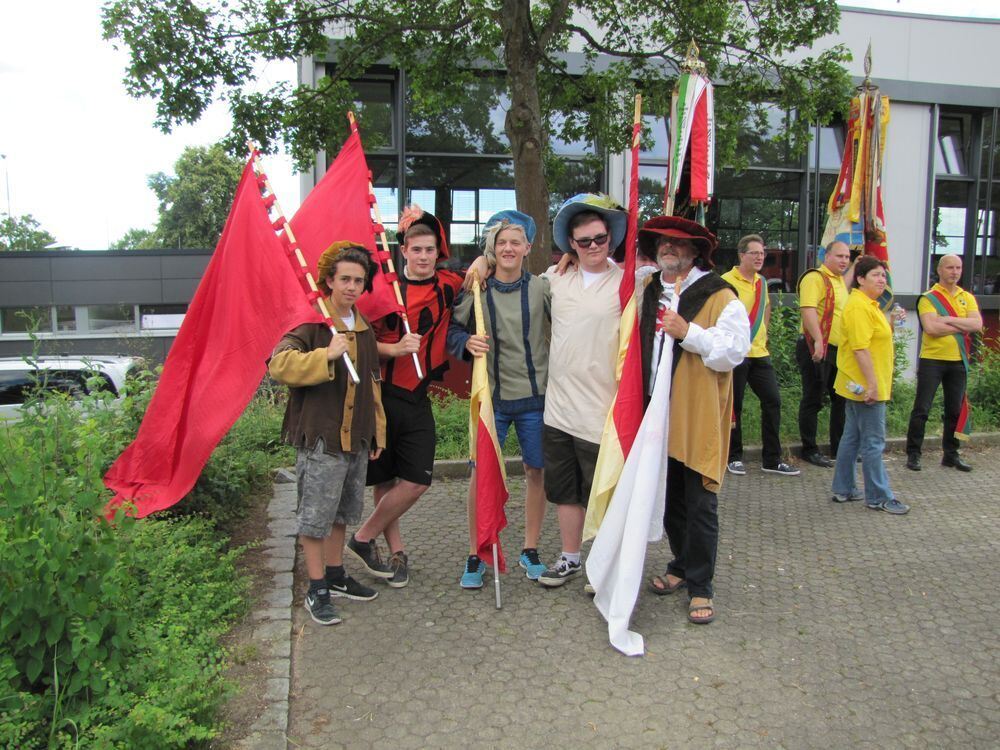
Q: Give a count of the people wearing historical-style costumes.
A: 5